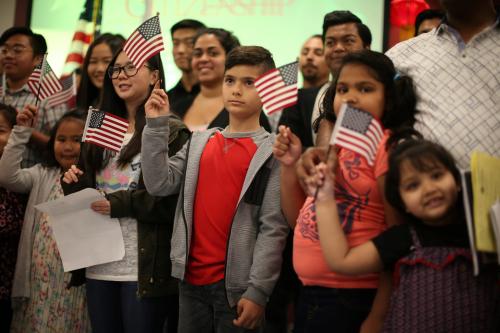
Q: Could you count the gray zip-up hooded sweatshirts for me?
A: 1